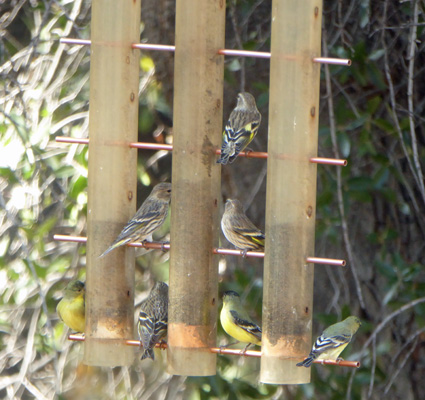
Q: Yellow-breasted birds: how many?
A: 3